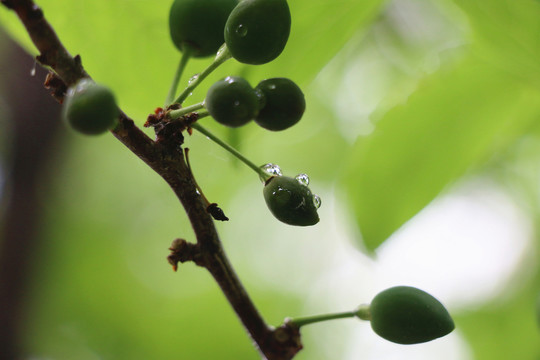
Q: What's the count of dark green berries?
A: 7